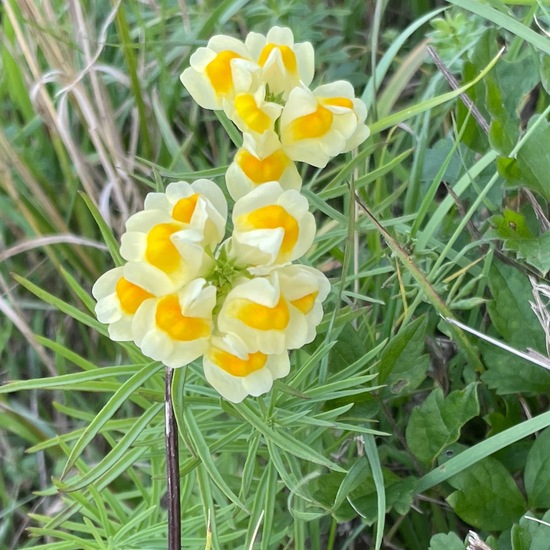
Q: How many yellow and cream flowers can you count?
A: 14